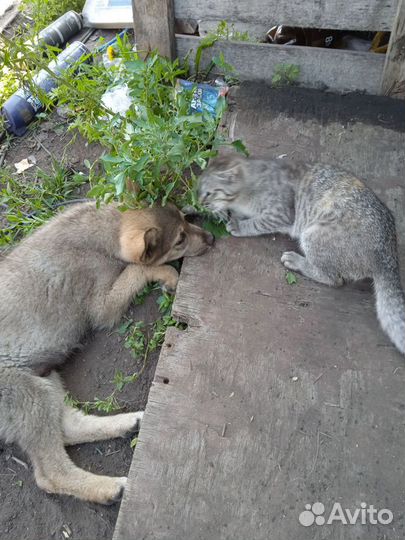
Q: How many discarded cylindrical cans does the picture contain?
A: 2